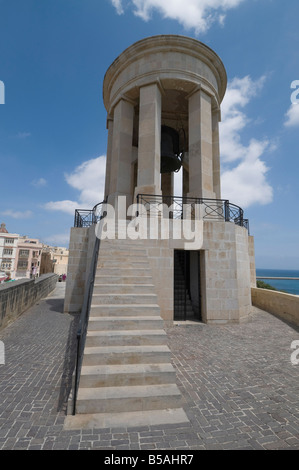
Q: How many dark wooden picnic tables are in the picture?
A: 0